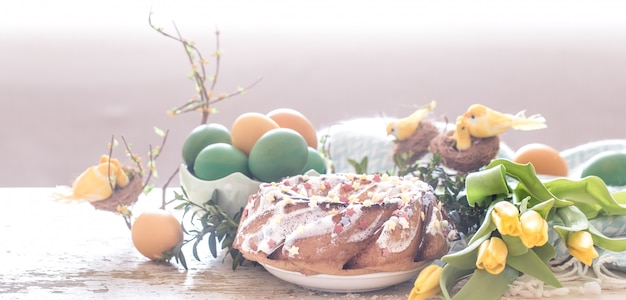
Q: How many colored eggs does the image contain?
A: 9